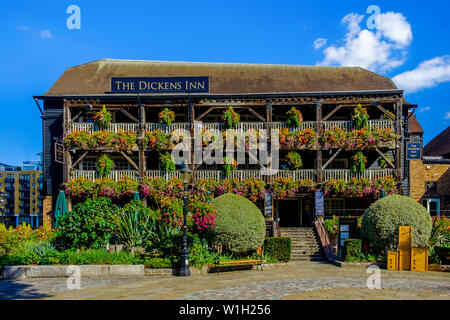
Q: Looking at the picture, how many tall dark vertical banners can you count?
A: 2